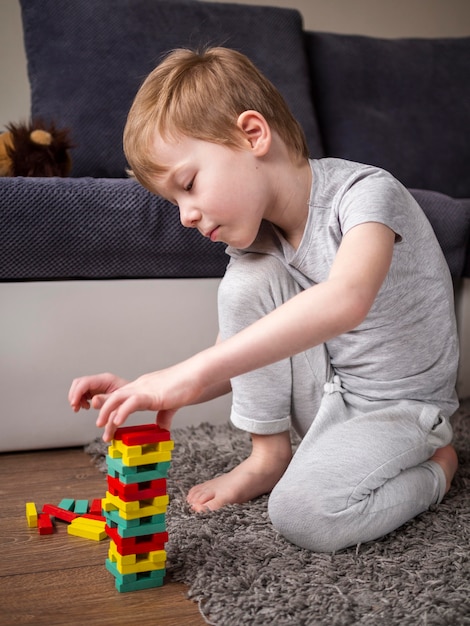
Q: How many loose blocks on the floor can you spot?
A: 9